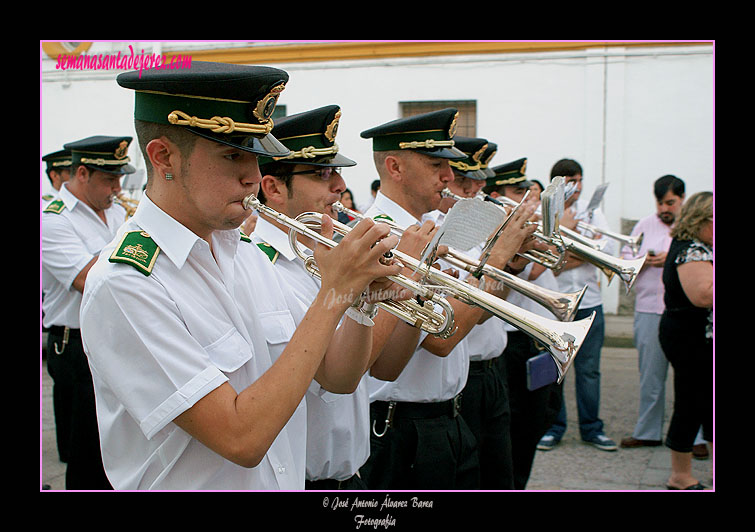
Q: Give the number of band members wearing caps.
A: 8